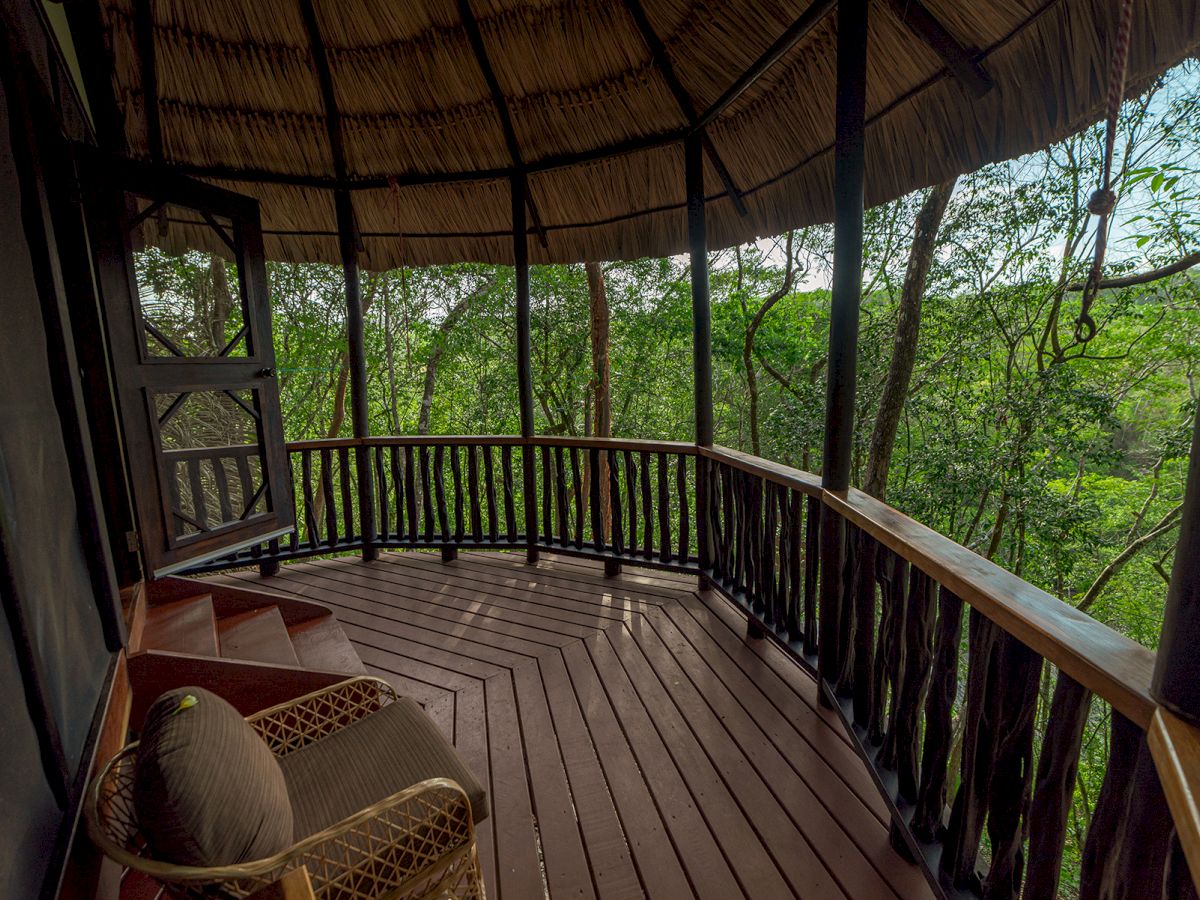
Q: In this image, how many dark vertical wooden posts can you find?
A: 5